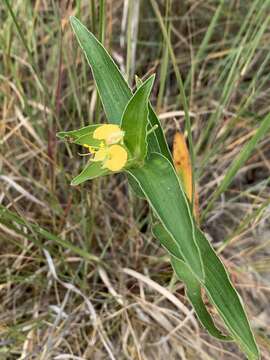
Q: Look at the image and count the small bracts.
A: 2